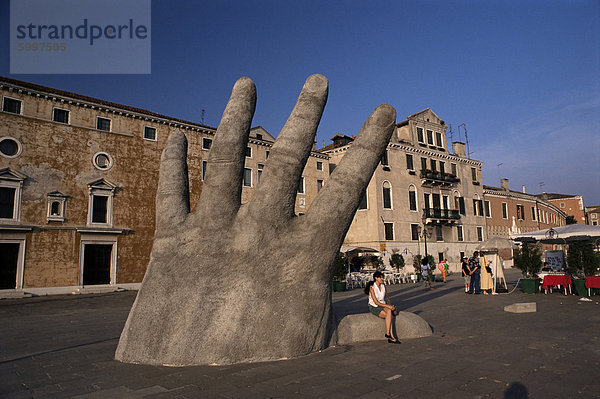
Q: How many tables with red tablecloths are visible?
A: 2